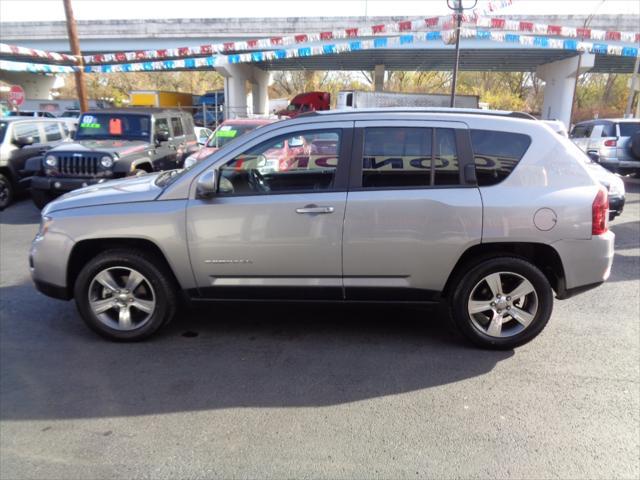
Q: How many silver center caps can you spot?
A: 2